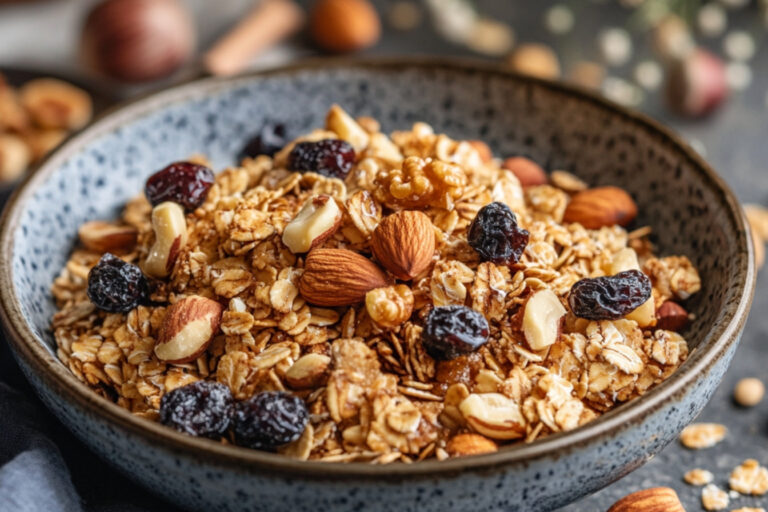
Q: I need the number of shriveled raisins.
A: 9